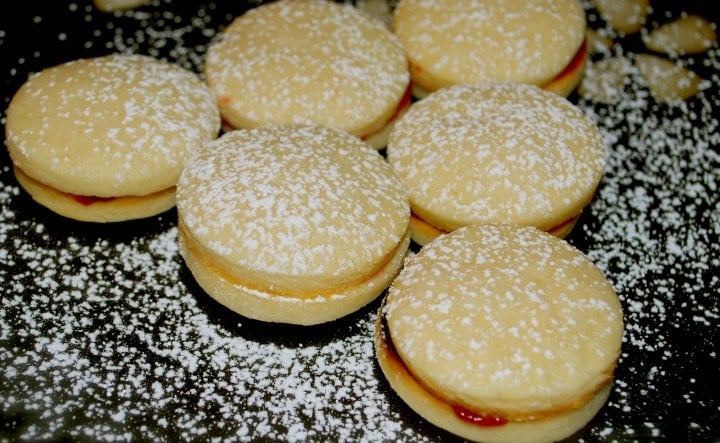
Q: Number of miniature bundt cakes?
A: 0